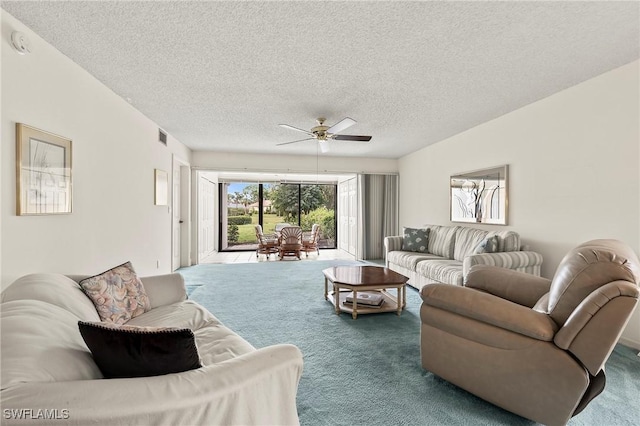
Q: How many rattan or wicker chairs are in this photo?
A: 4